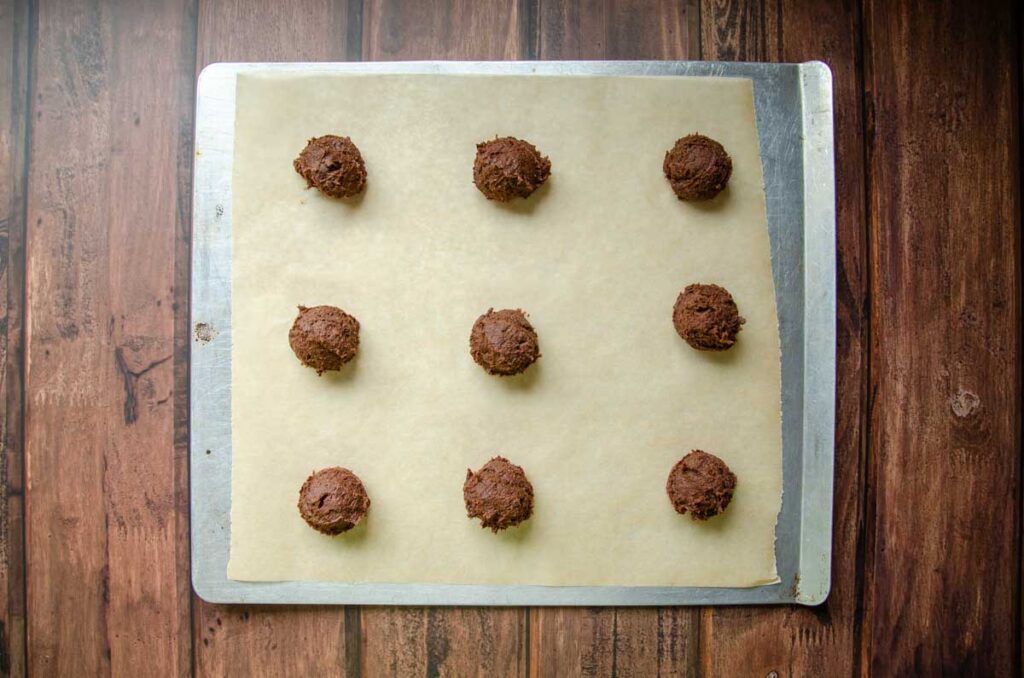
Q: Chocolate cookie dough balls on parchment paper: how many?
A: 9